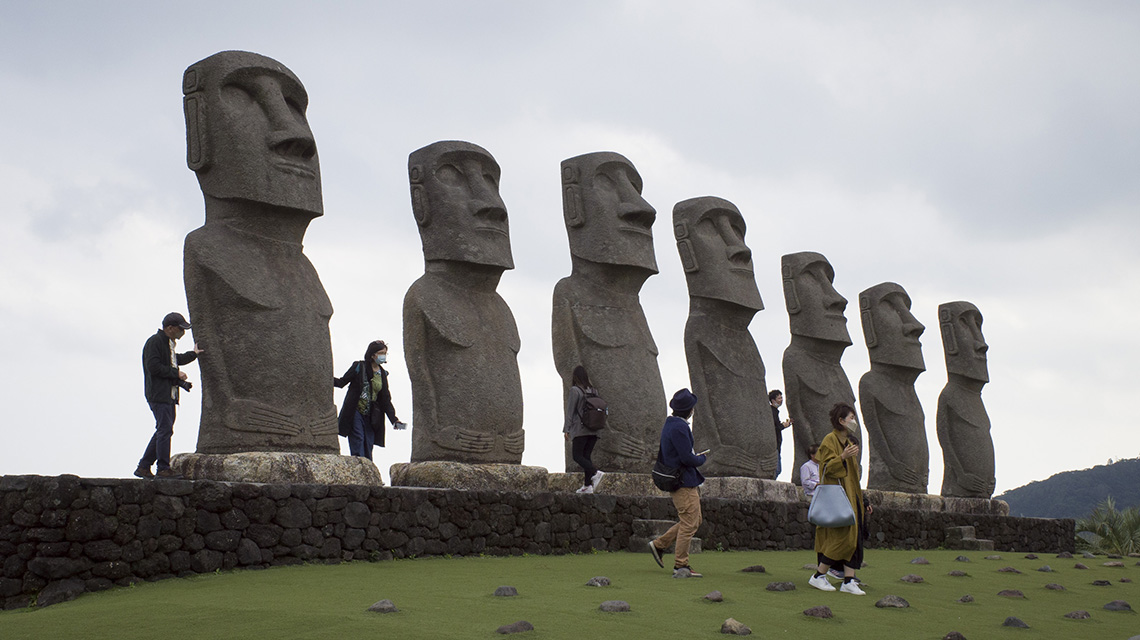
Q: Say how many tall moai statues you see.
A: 7